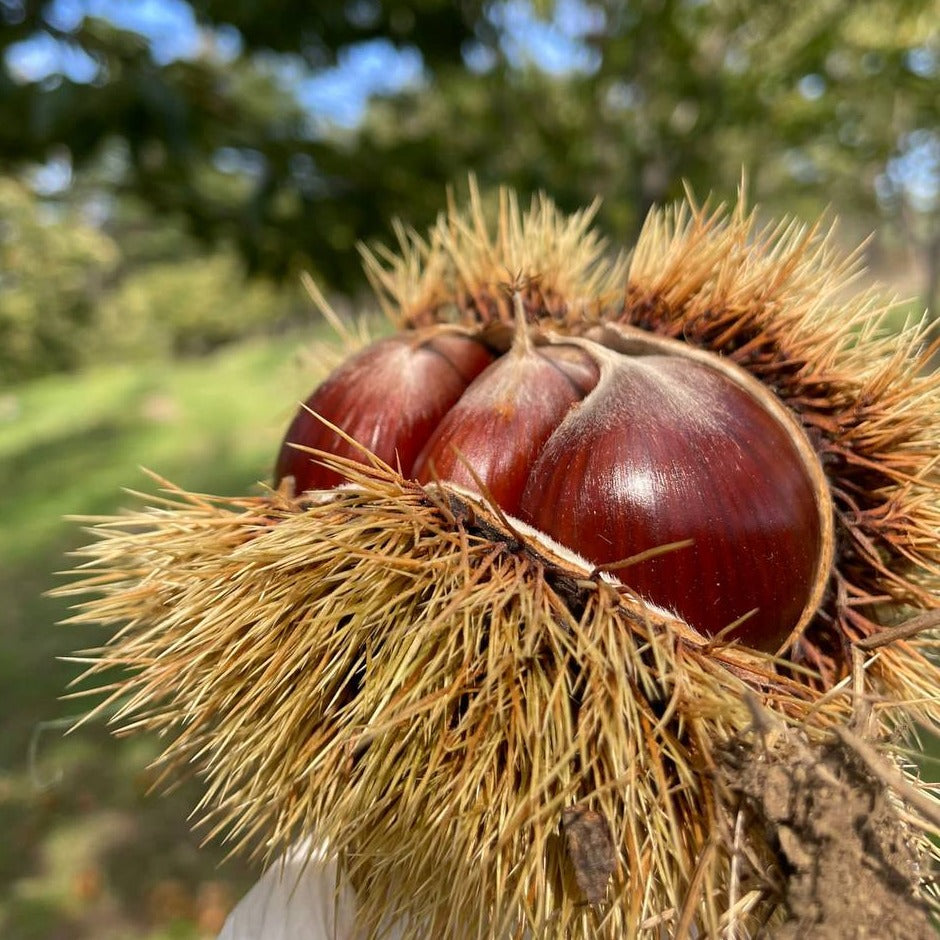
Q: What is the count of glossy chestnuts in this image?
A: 3